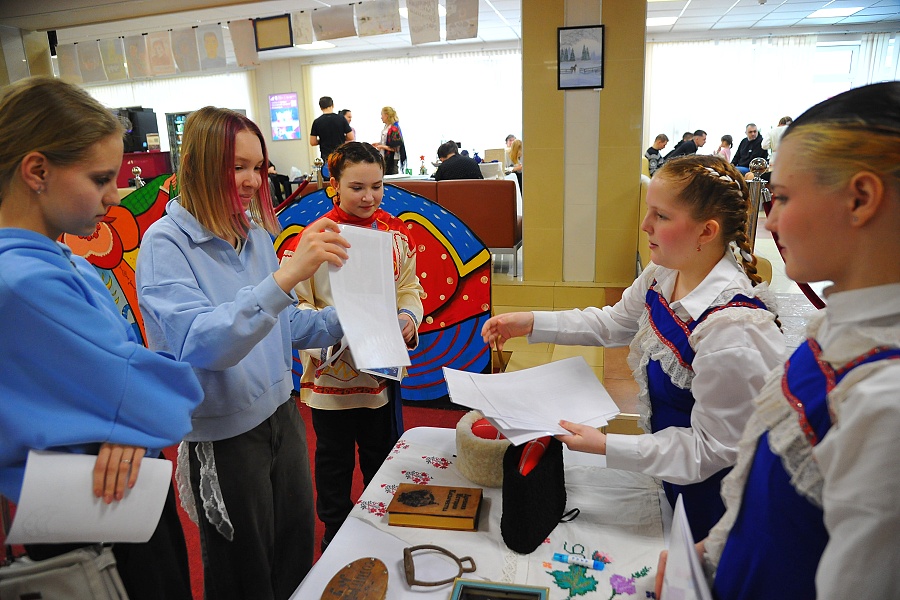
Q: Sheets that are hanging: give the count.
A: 13